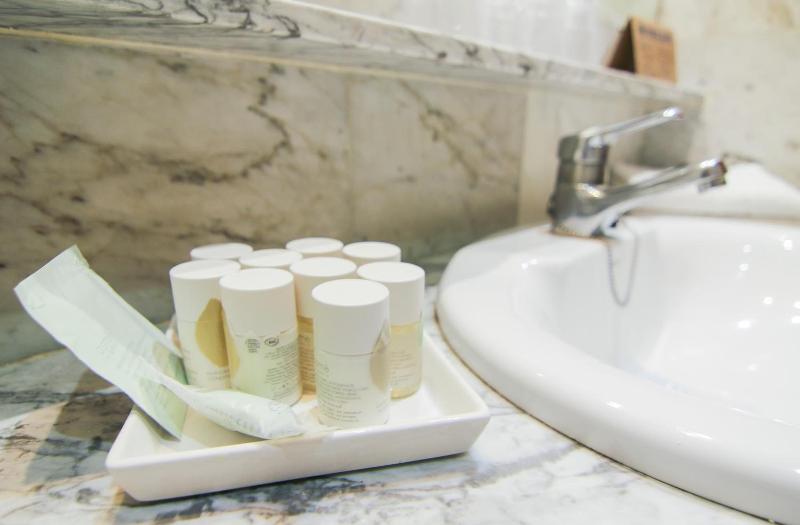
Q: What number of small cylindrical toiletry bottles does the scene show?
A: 9